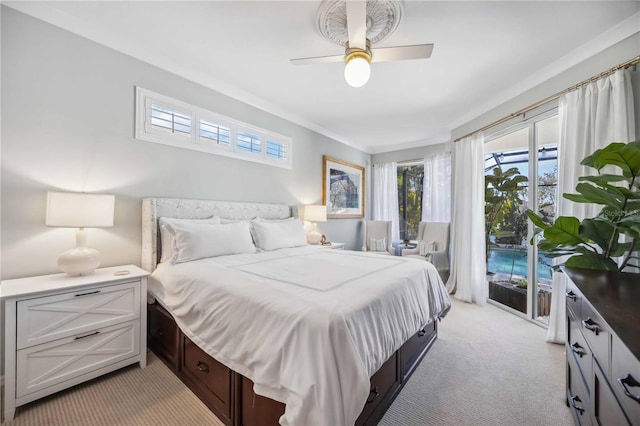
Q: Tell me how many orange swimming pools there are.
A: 0